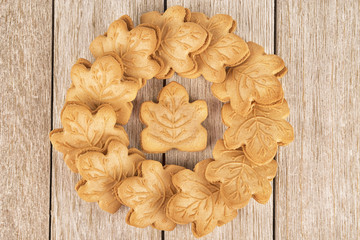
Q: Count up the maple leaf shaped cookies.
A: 12